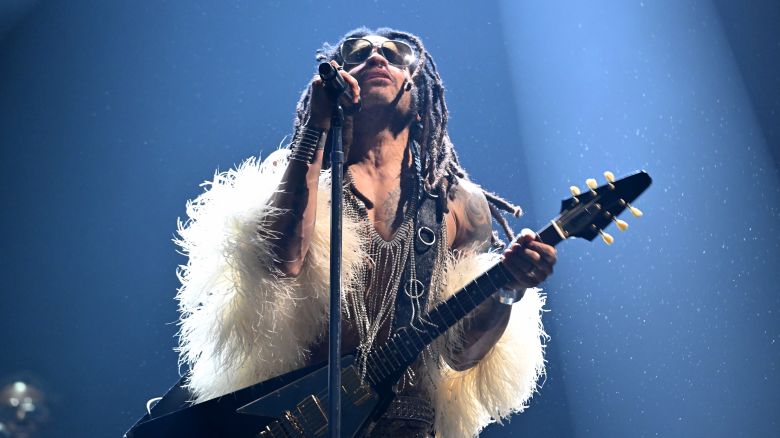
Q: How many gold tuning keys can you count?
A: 6